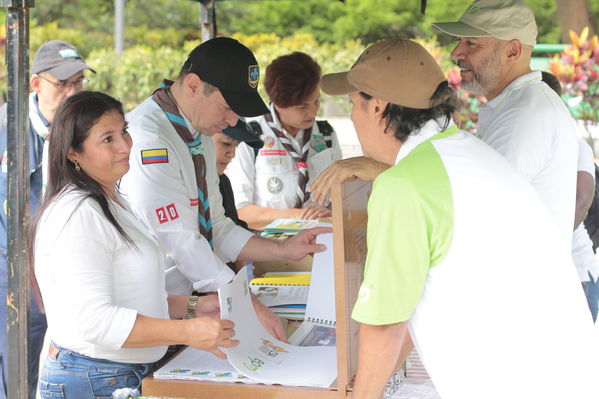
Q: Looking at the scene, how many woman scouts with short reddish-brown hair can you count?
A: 1